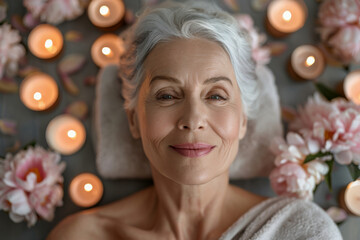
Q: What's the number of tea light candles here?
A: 10